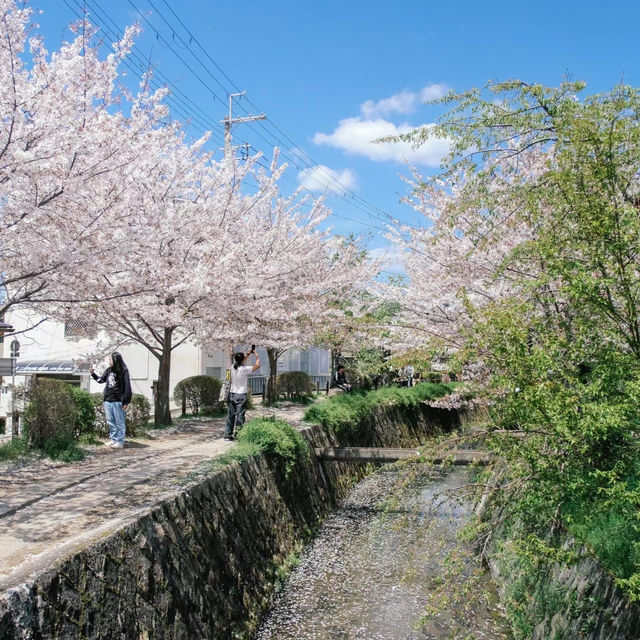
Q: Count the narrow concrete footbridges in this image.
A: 1